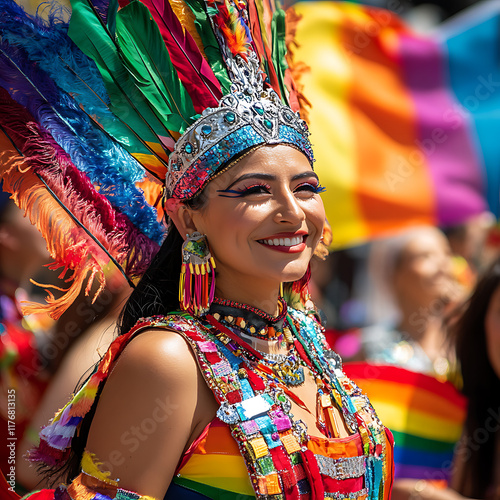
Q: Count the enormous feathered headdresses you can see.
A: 1